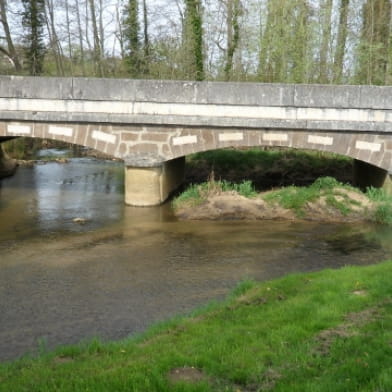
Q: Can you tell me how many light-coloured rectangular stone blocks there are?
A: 8